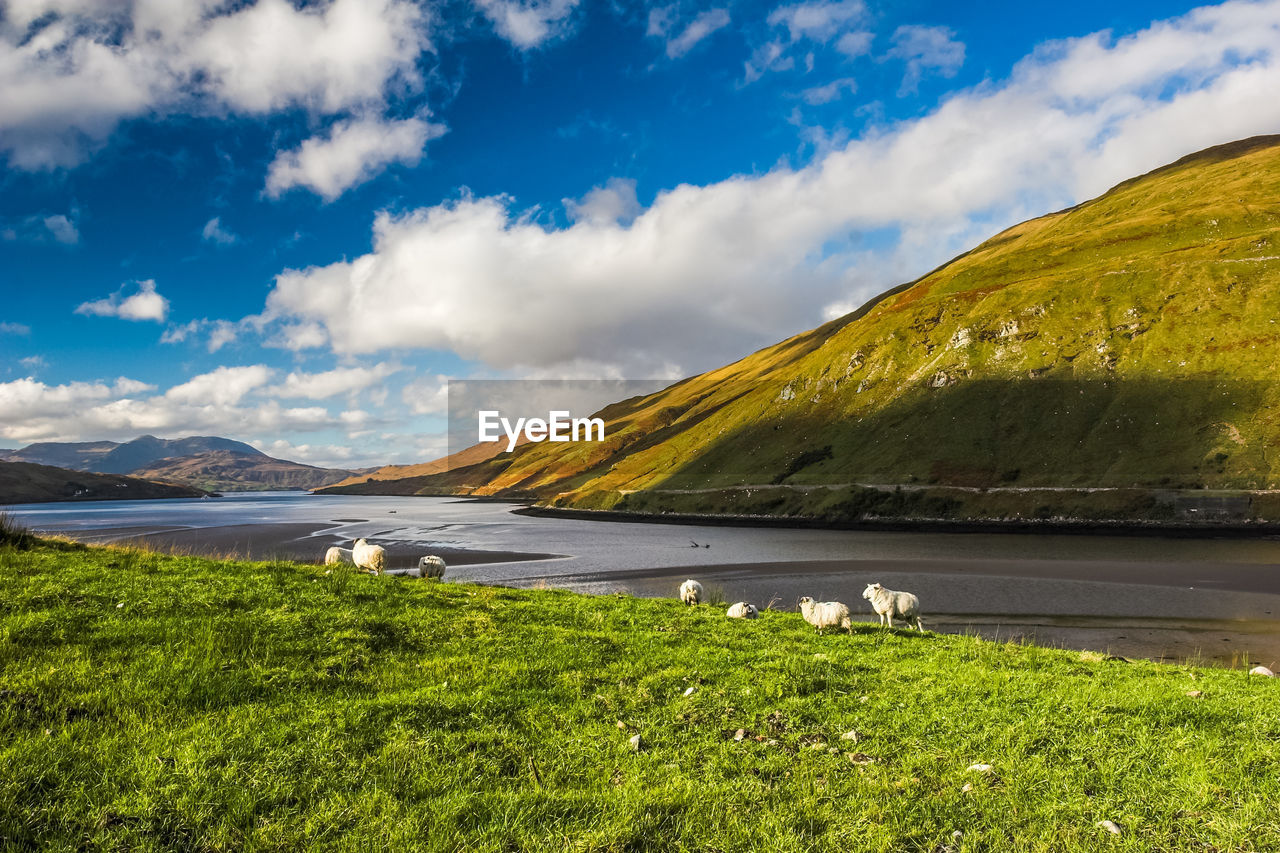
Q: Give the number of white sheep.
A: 7